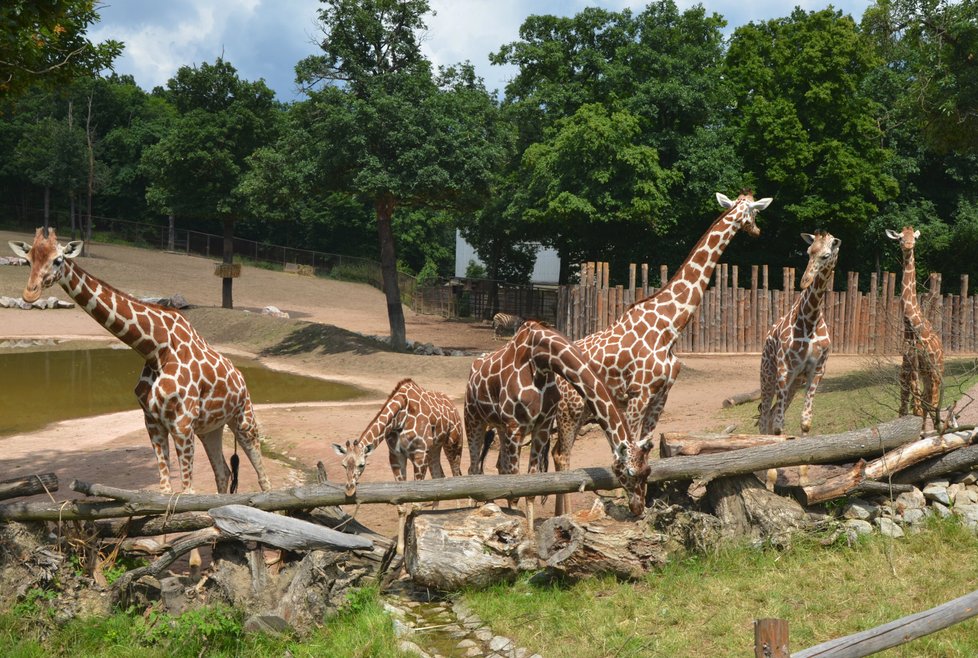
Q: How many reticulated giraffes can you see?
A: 6